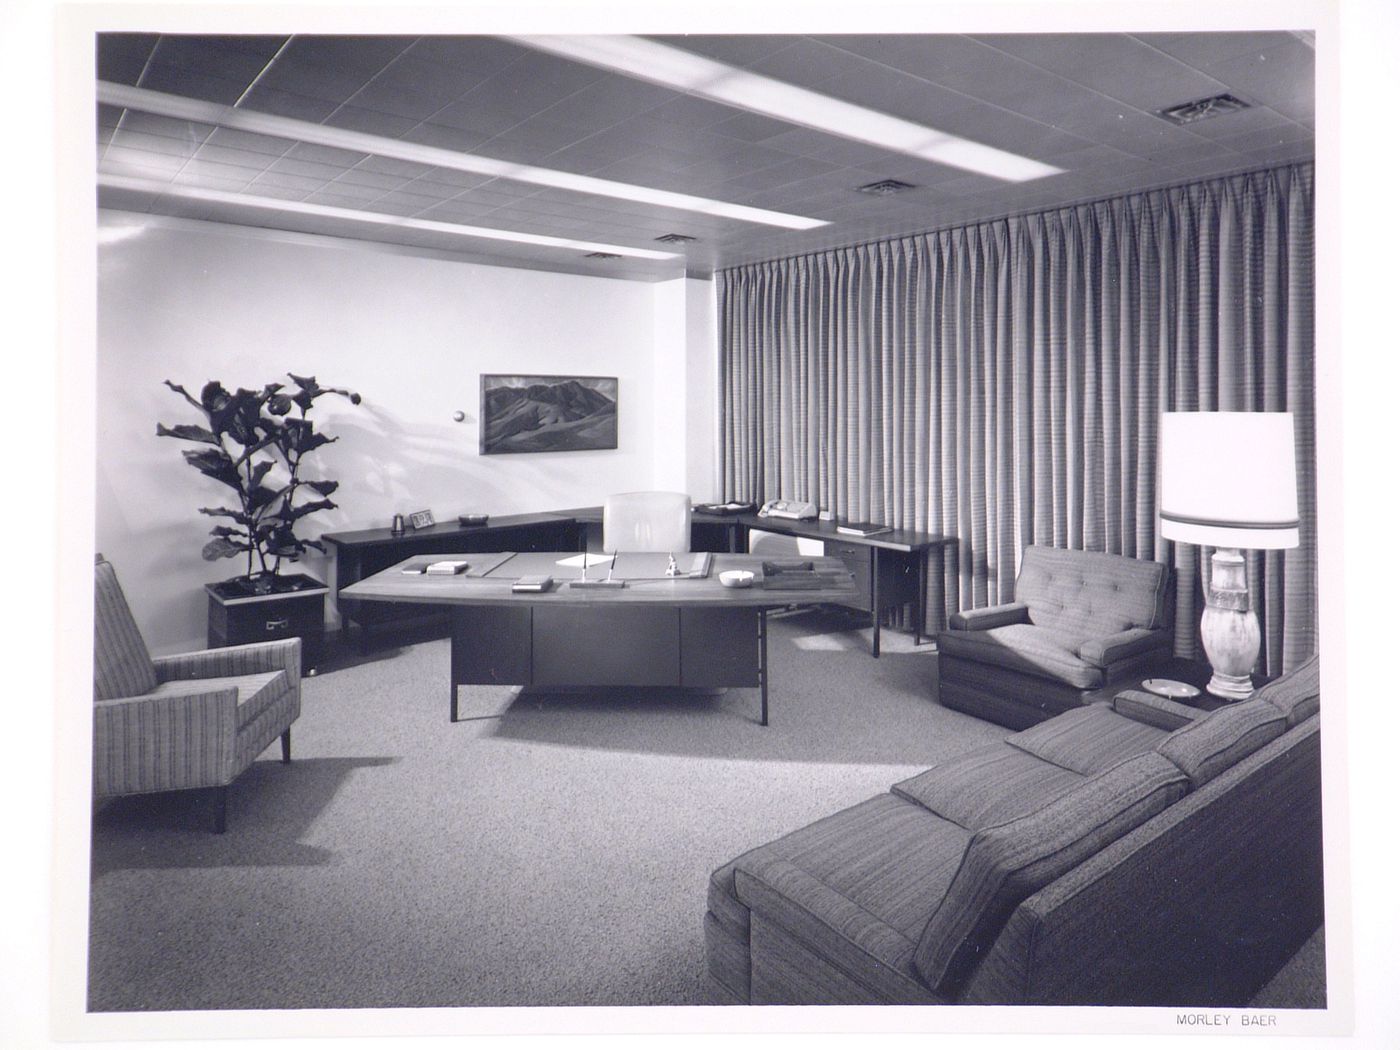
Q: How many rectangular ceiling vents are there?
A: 4